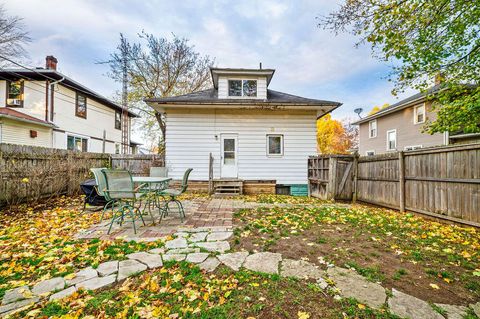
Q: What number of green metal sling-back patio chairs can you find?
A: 4